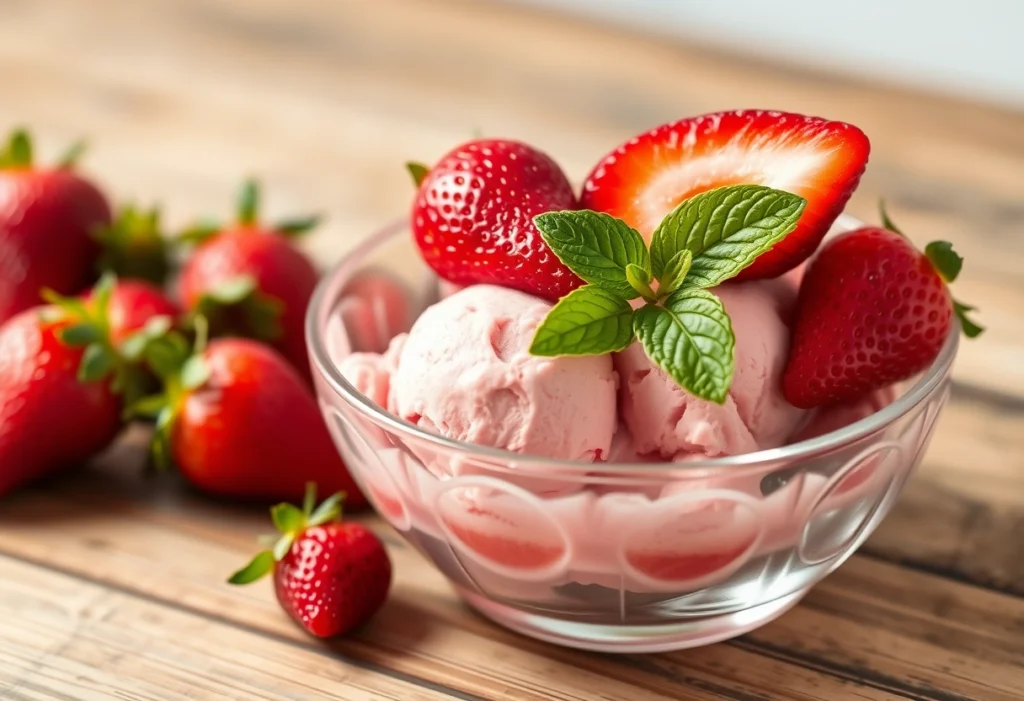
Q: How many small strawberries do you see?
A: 1